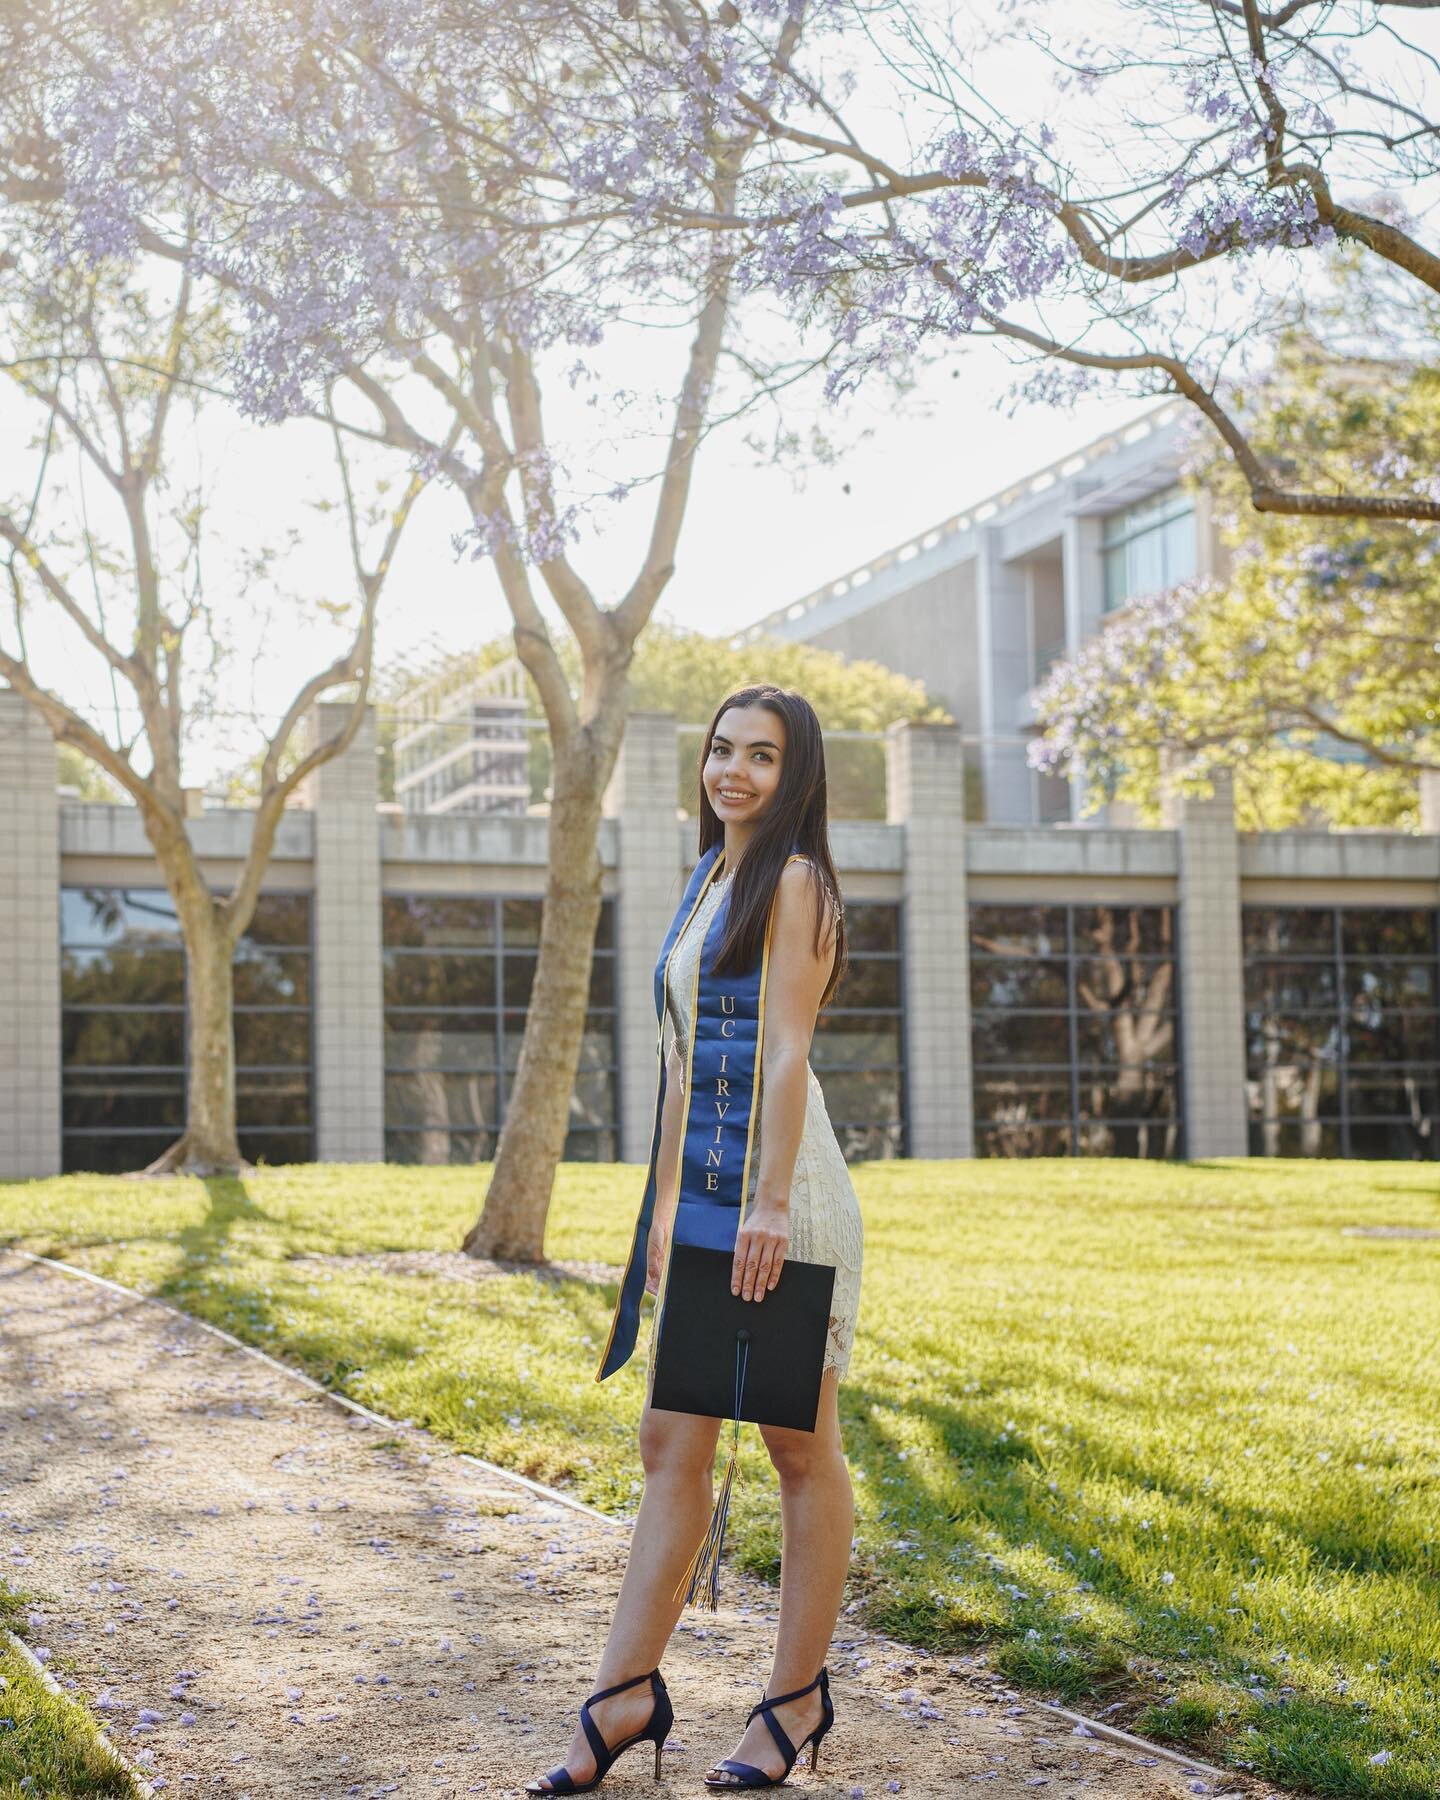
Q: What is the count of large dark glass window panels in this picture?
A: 5